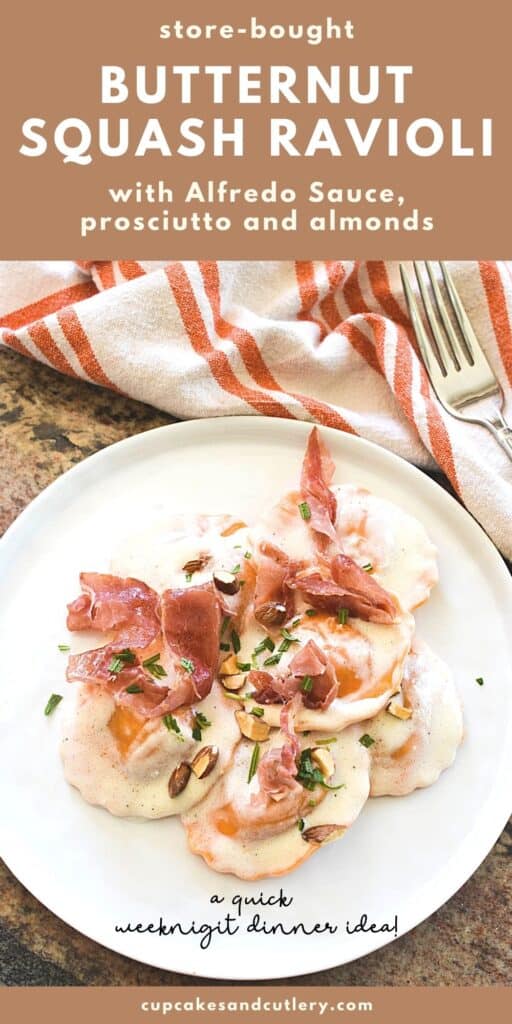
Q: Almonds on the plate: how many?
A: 11